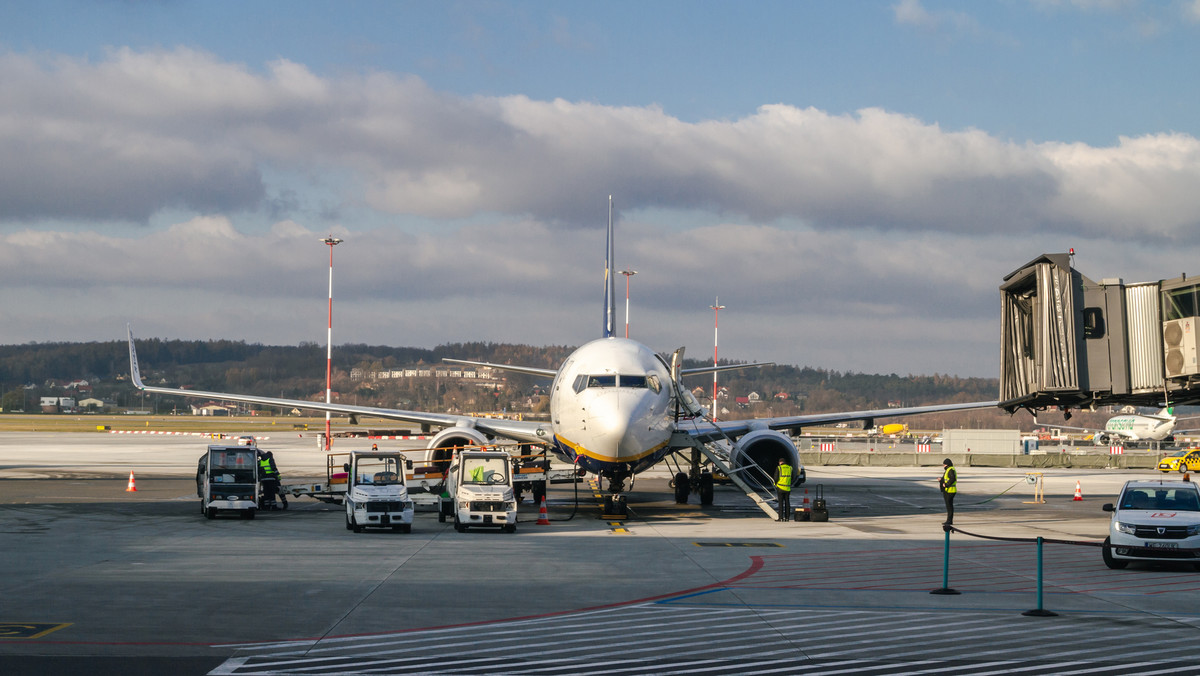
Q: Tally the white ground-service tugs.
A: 3